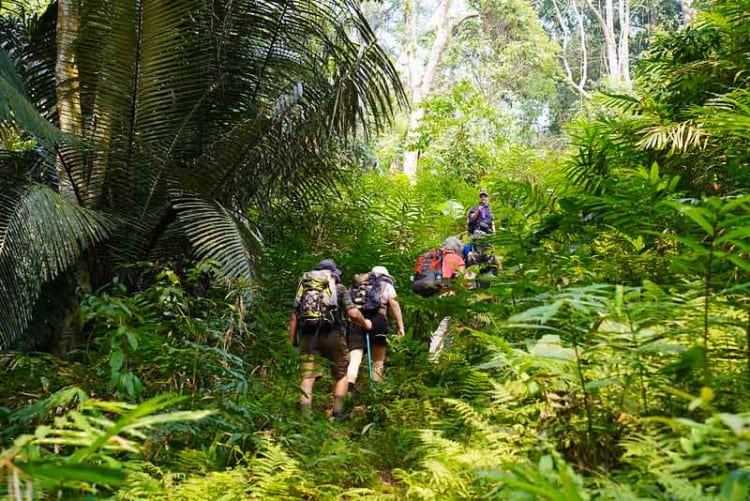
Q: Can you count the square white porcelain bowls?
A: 0